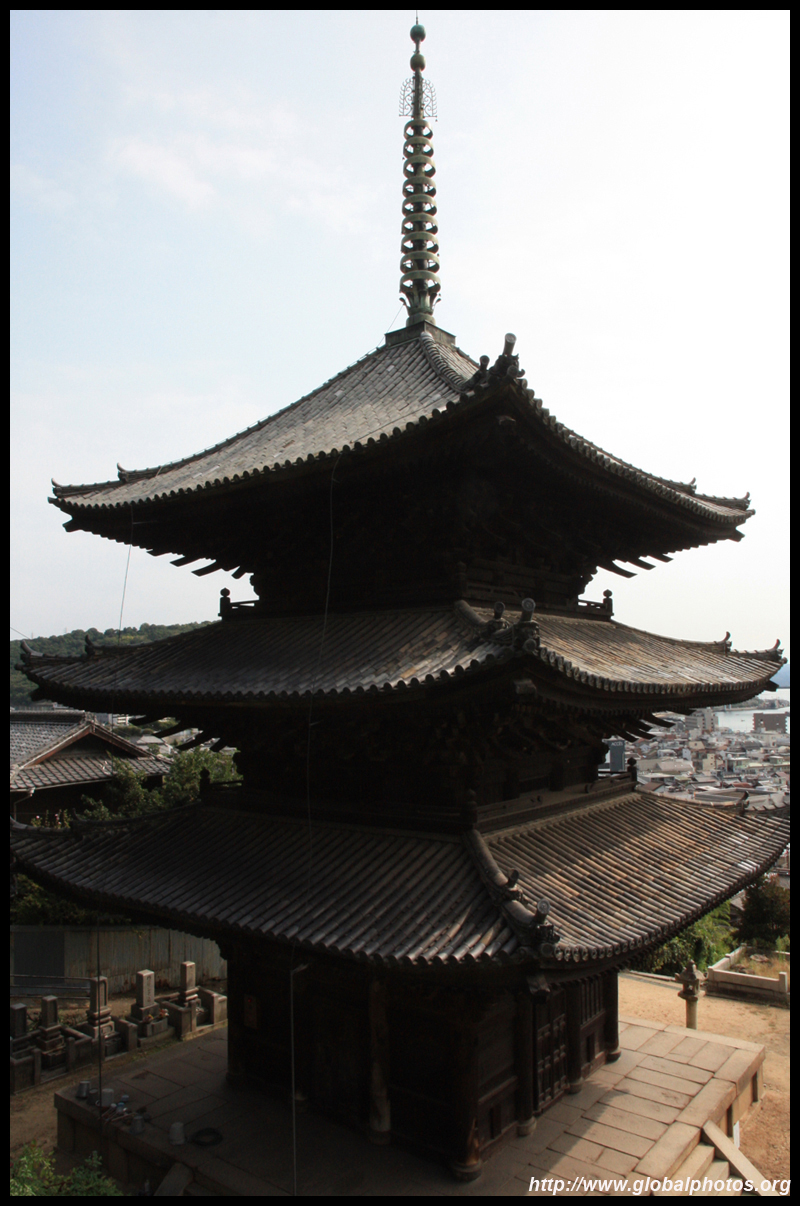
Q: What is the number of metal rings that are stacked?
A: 9